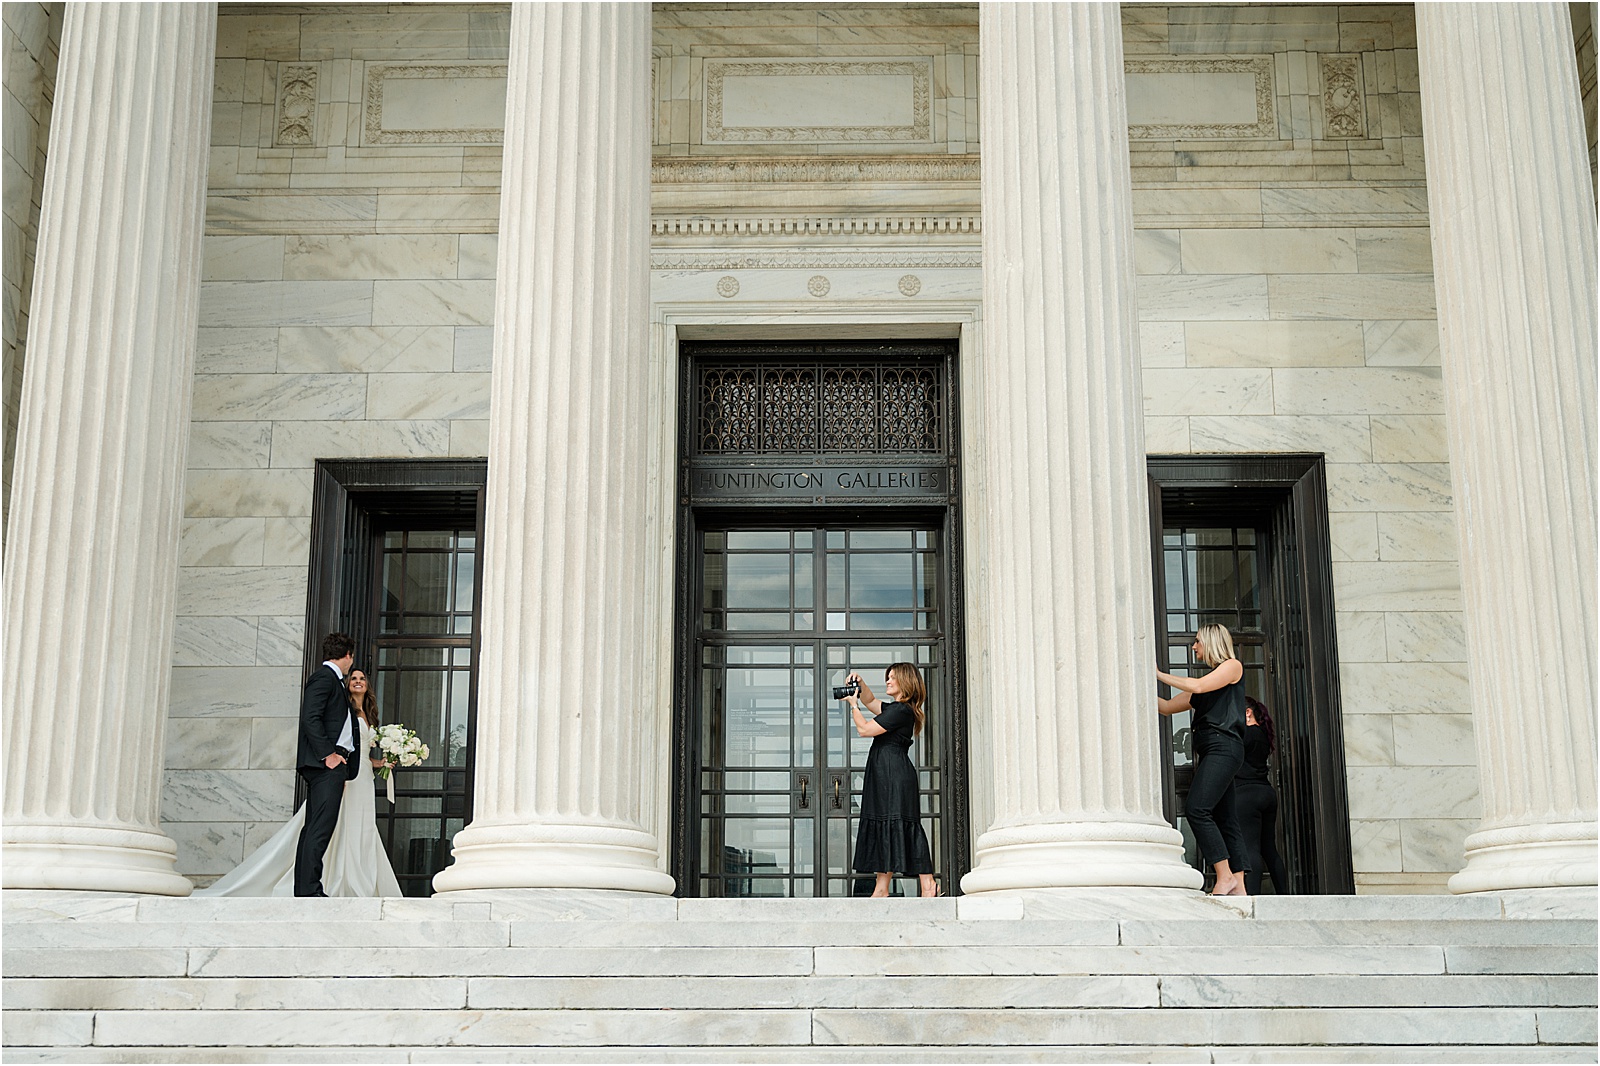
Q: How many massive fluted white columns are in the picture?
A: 4